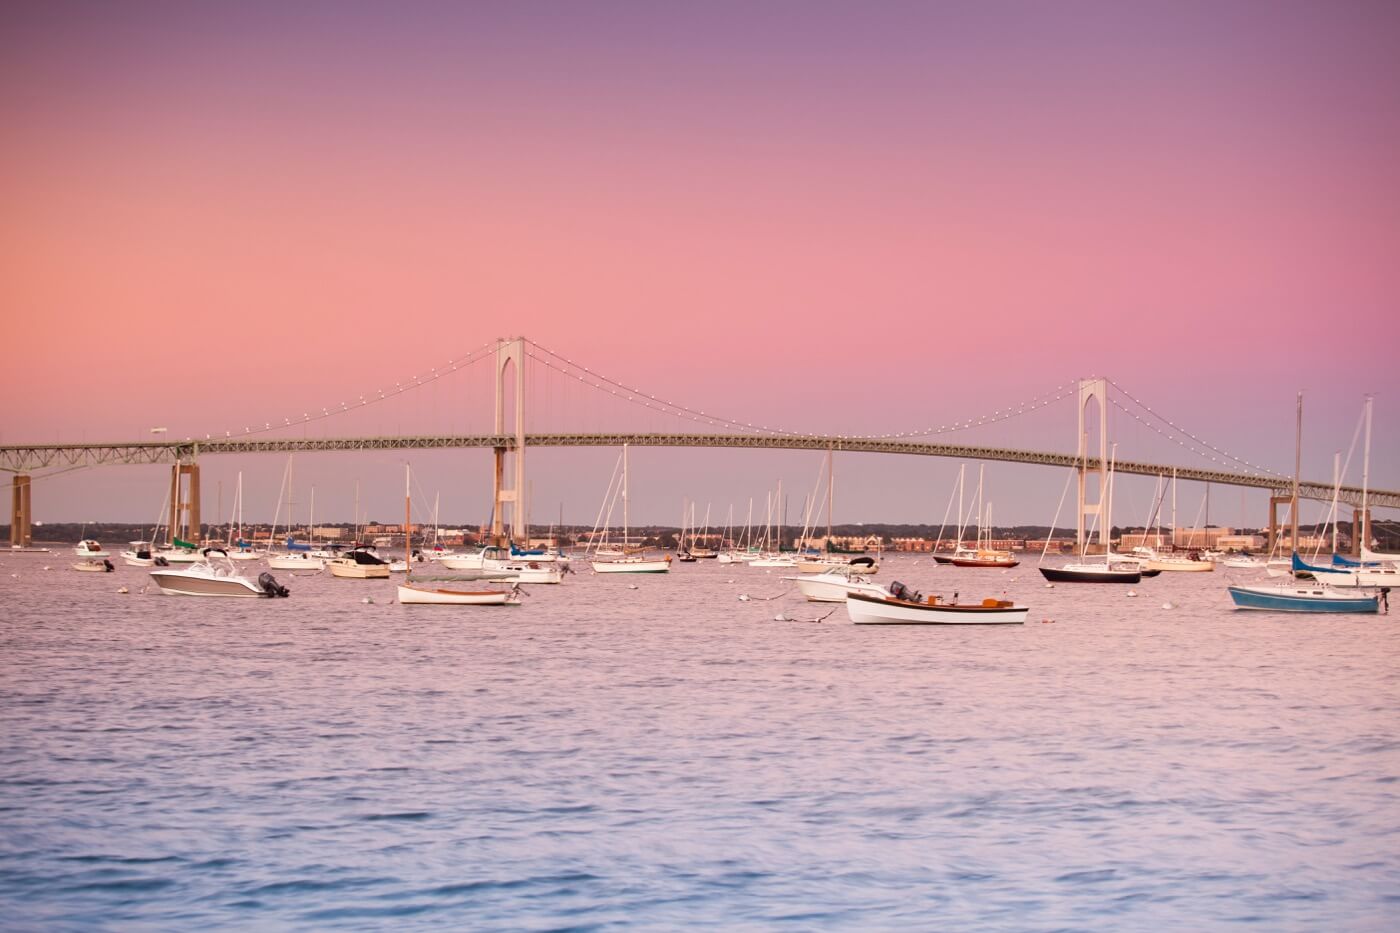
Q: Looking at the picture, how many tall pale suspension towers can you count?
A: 2